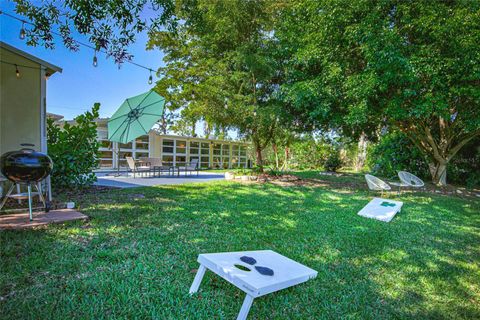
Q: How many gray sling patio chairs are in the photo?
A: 2